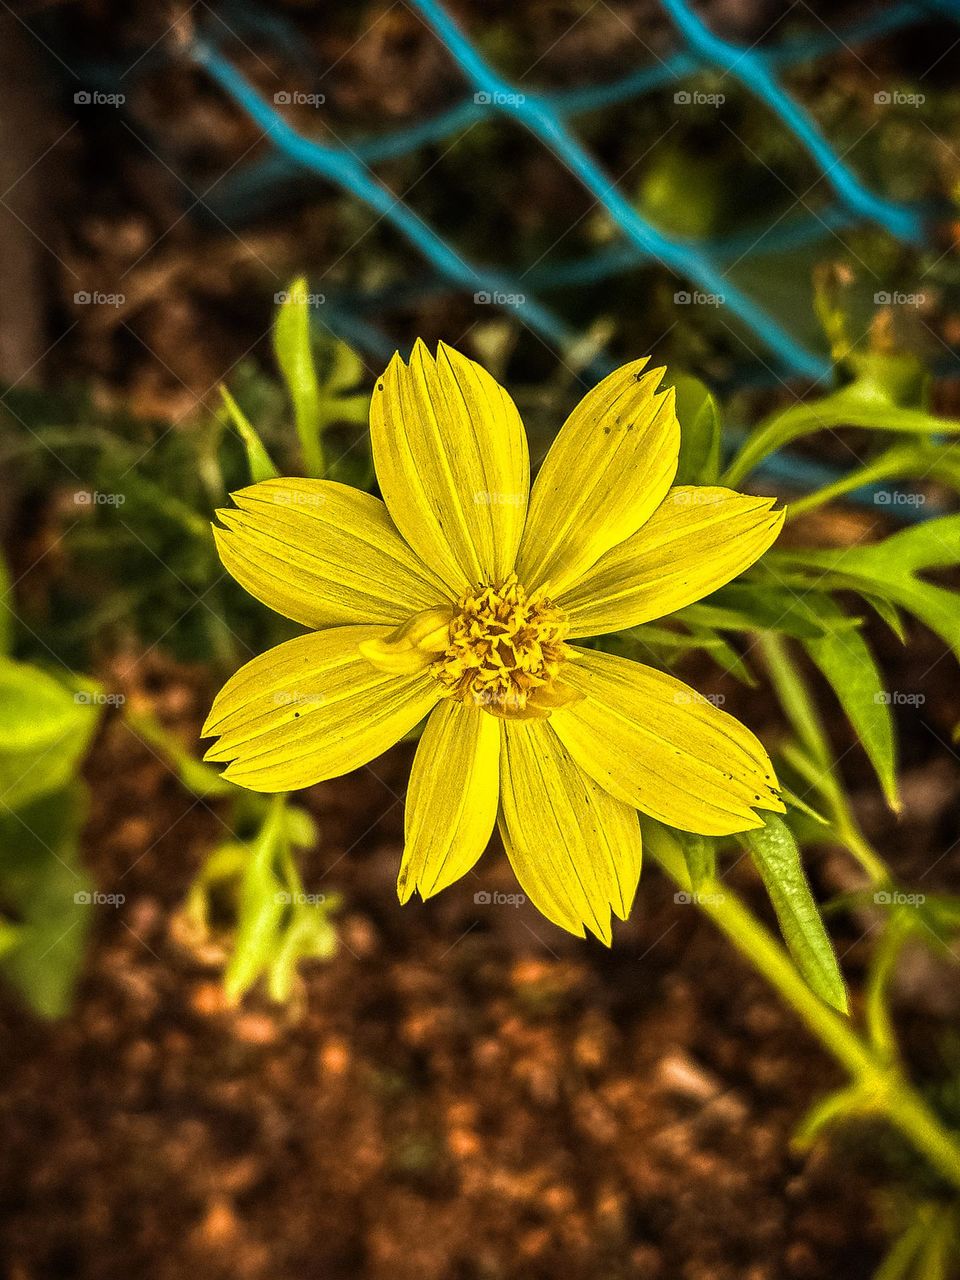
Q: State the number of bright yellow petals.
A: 8